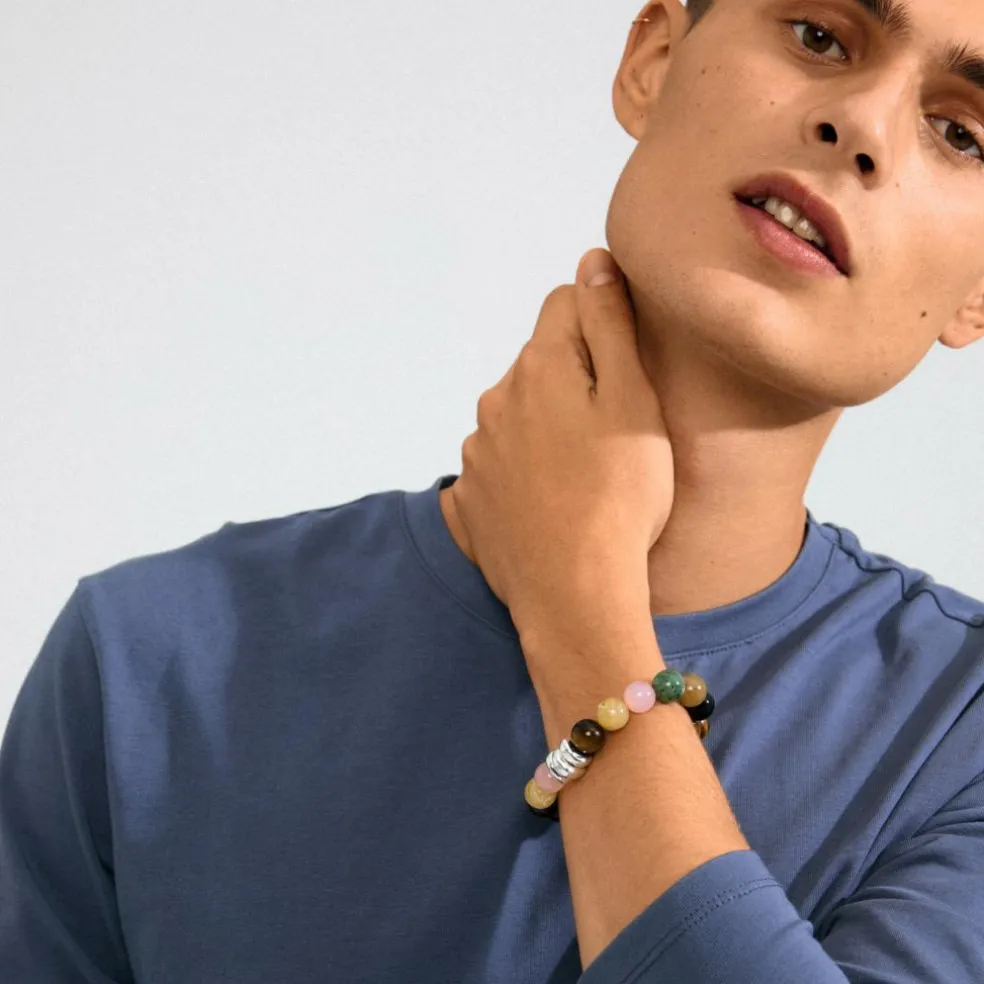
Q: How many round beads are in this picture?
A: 10